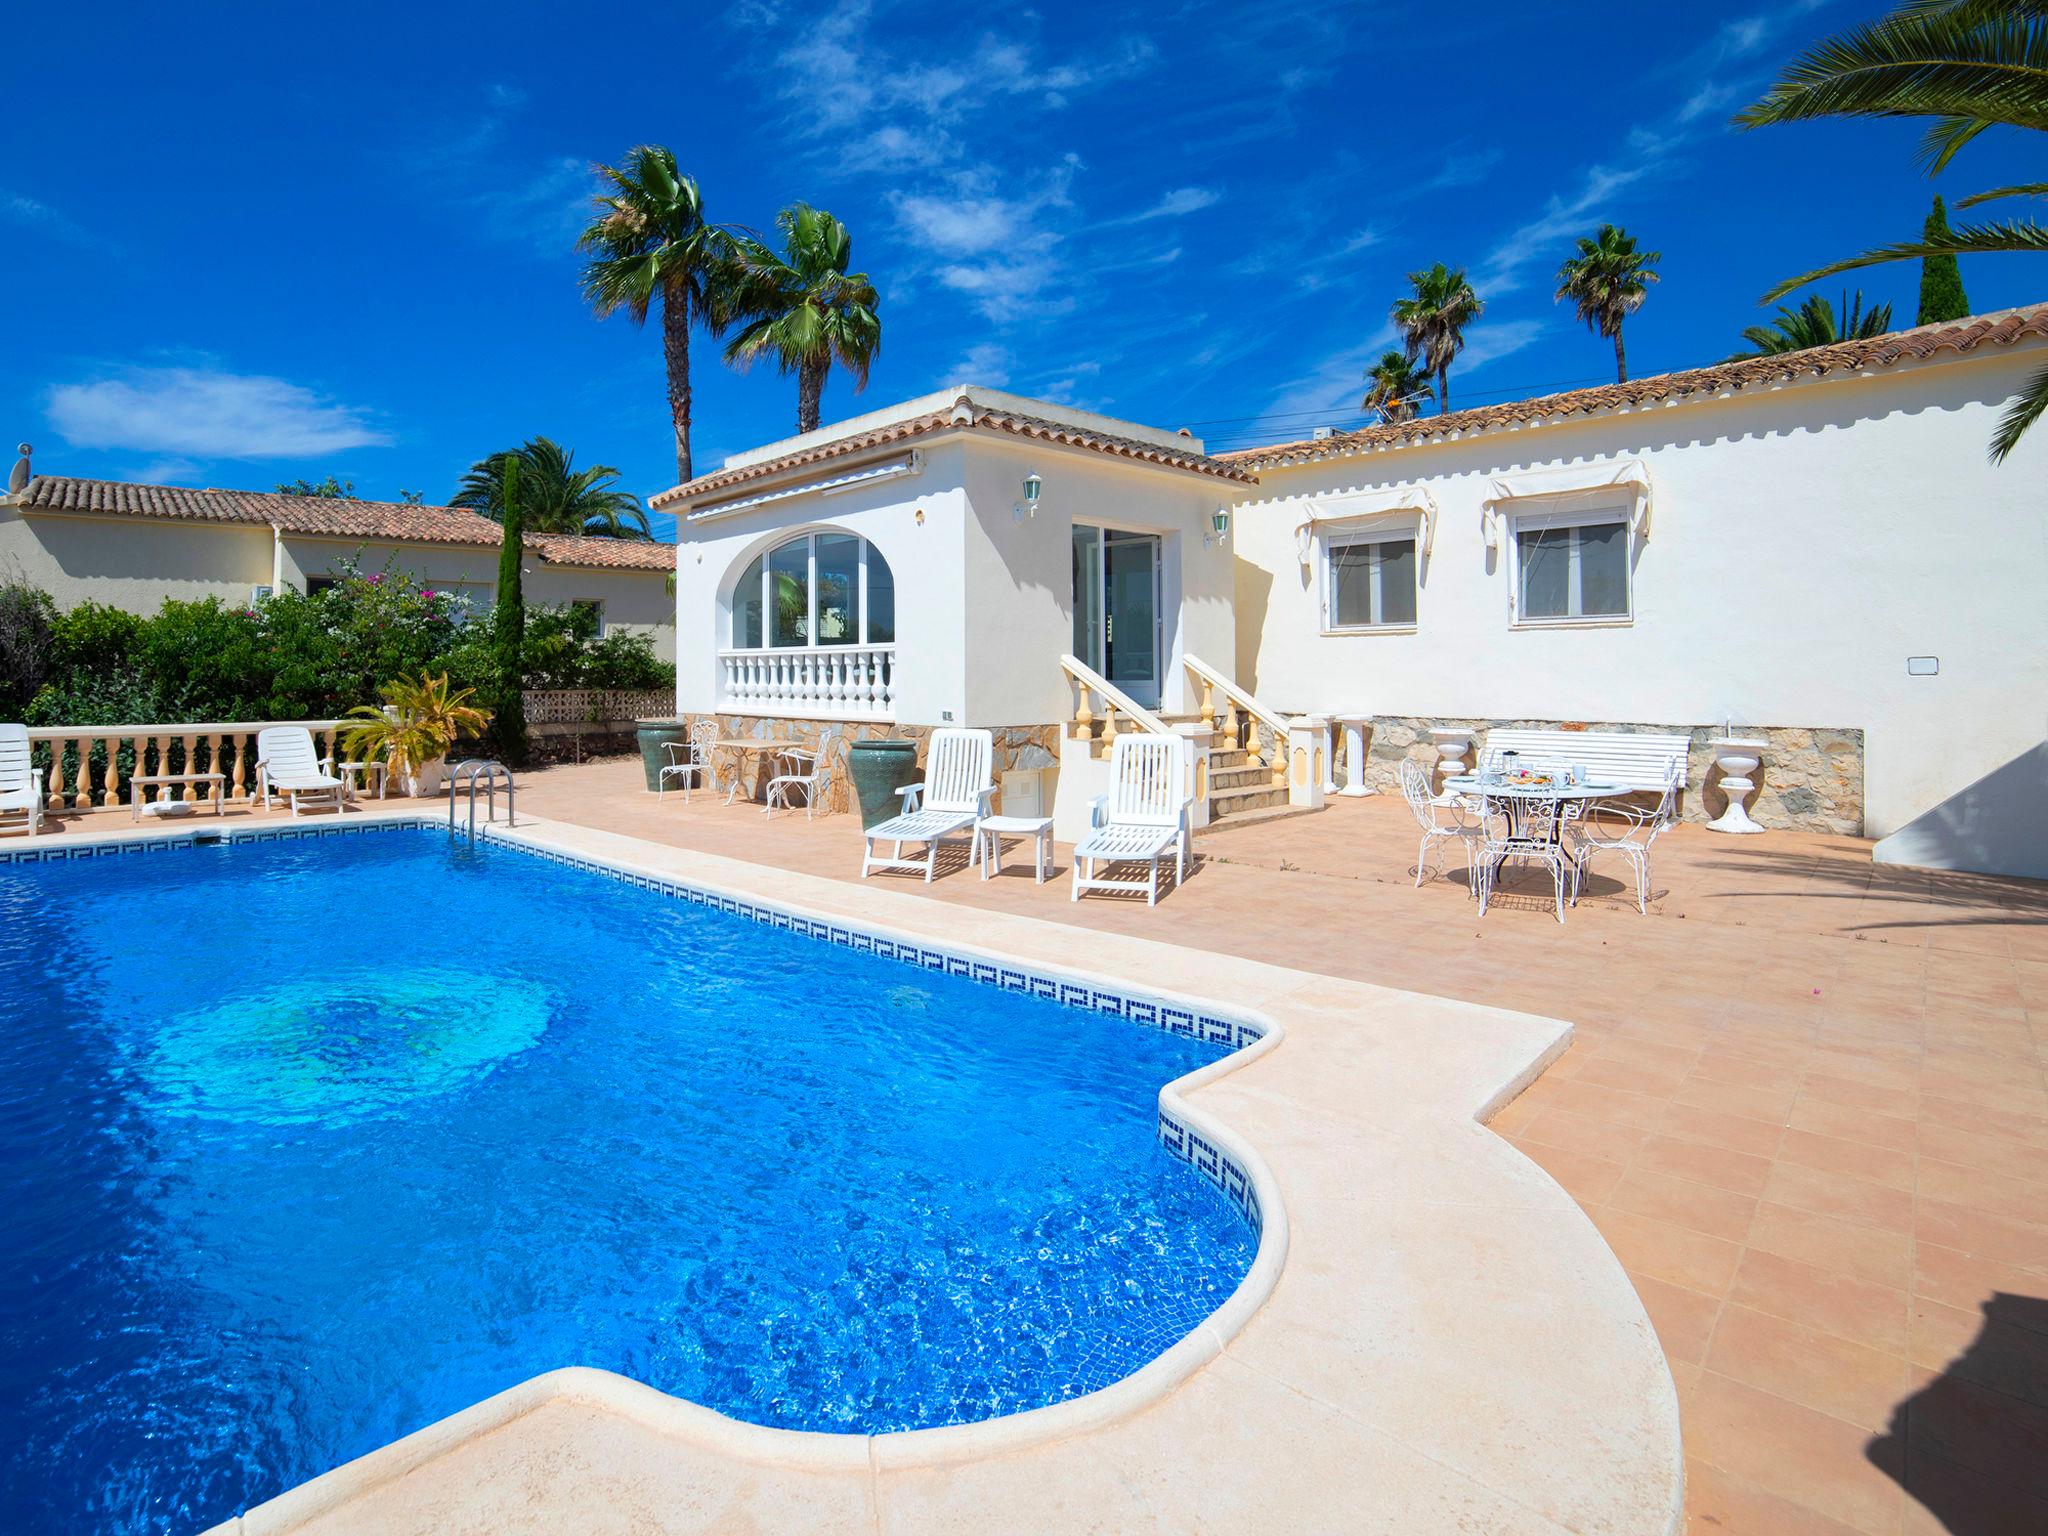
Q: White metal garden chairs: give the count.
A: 6